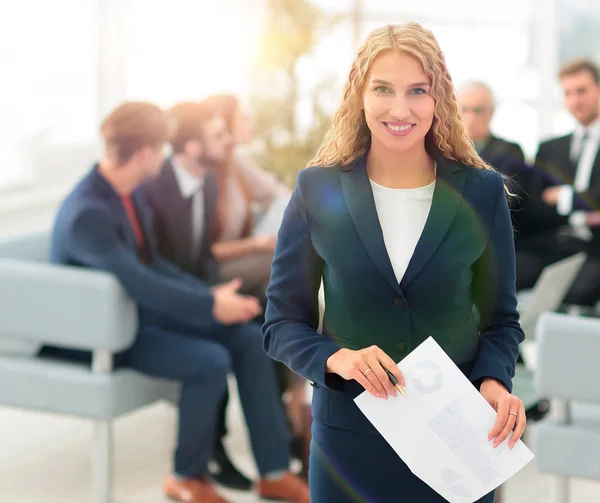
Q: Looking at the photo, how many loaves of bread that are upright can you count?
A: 0